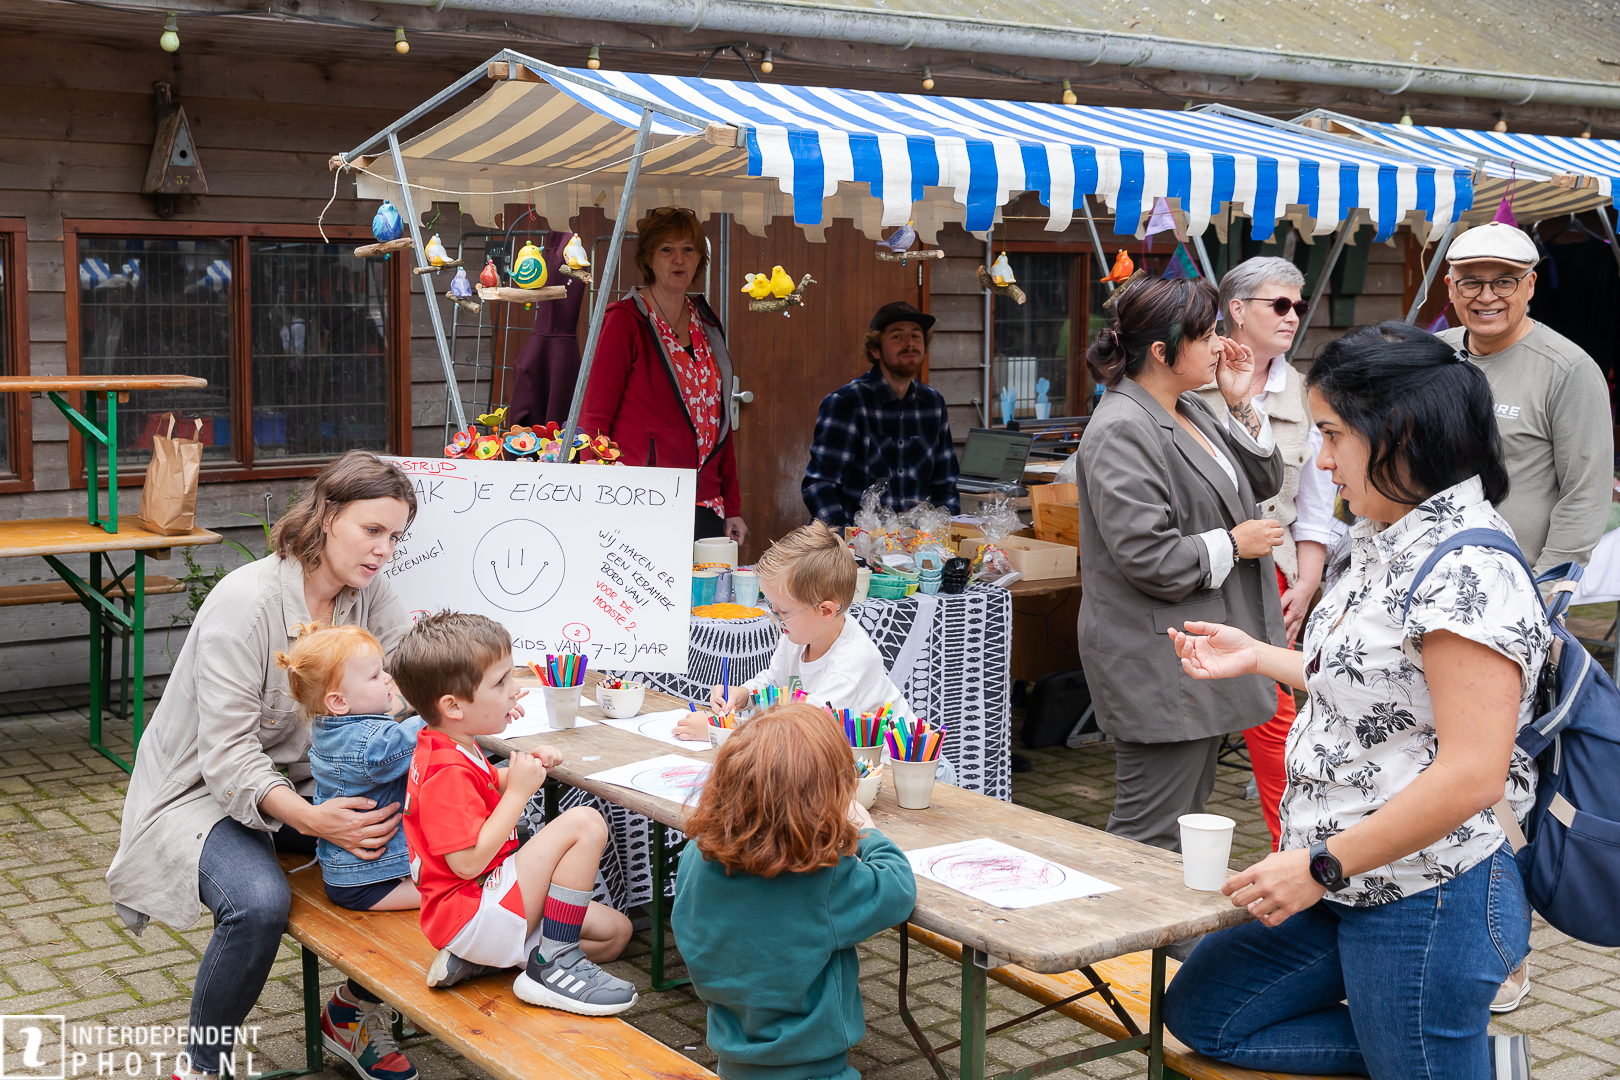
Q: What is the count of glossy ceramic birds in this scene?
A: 11